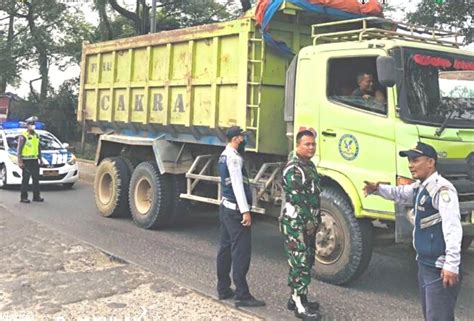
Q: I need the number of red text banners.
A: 1